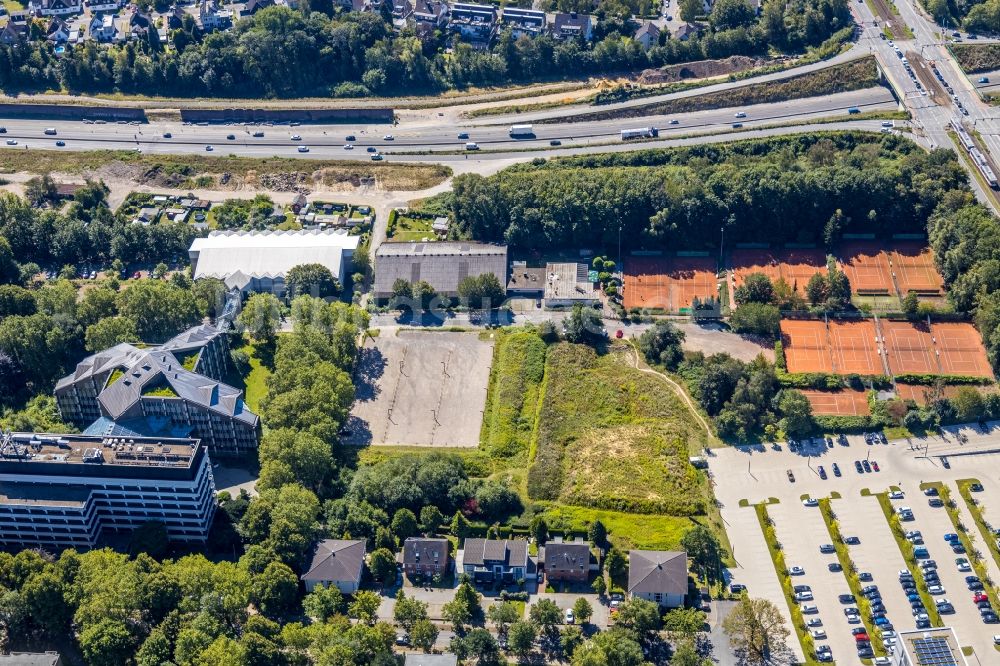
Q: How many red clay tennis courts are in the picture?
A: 12